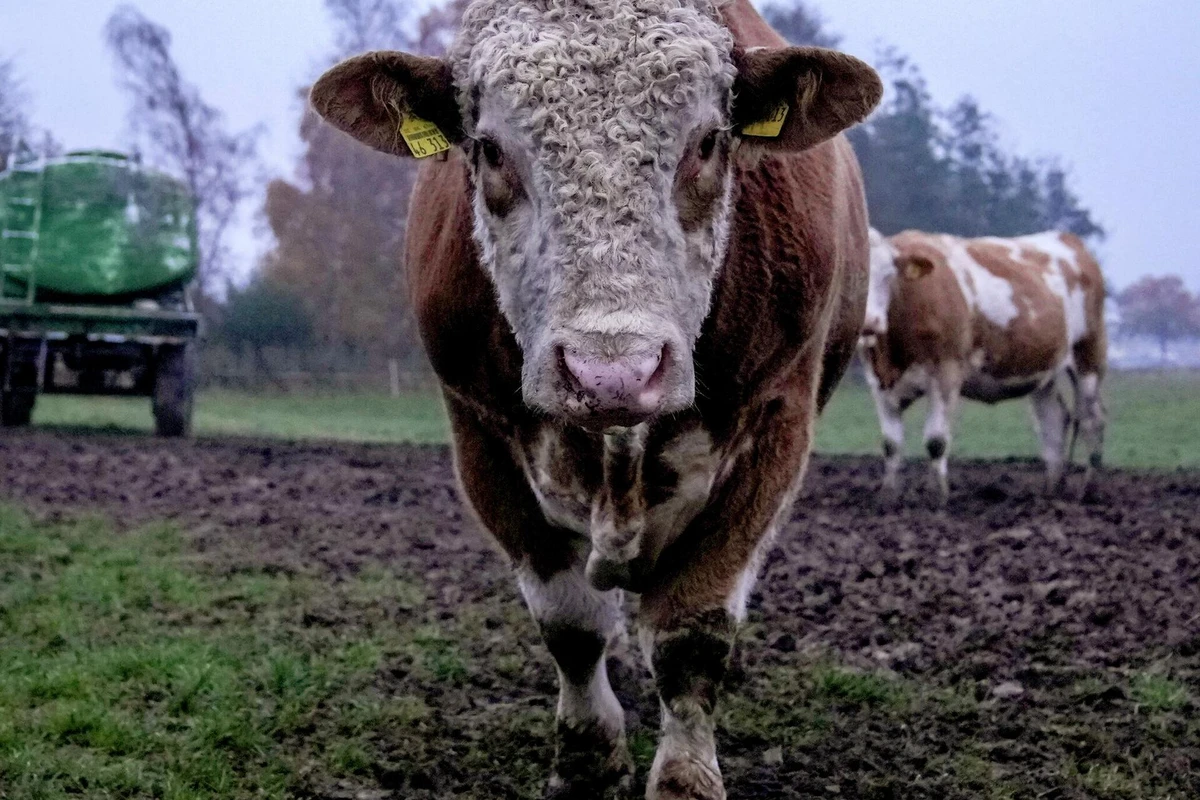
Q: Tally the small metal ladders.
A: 1